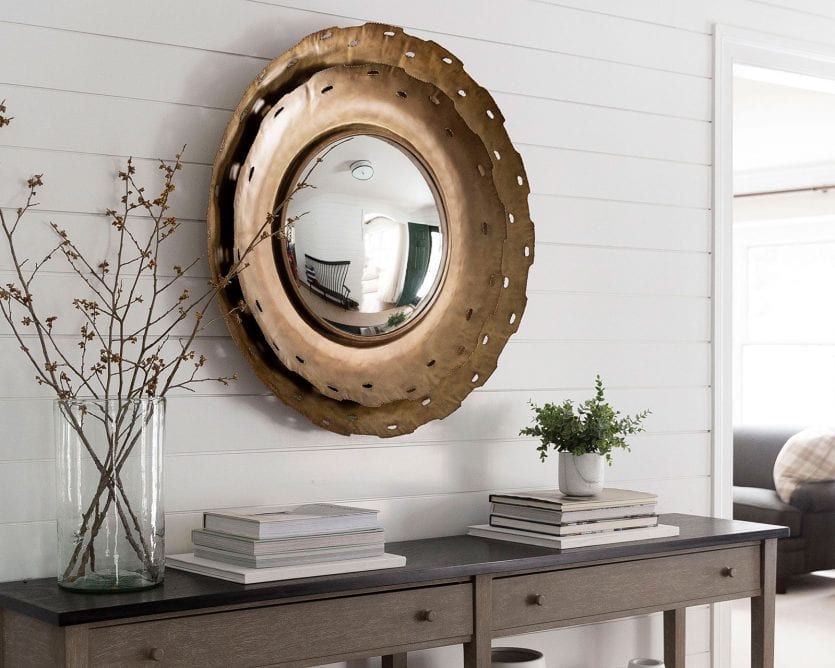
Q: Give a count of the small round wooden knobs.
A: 4